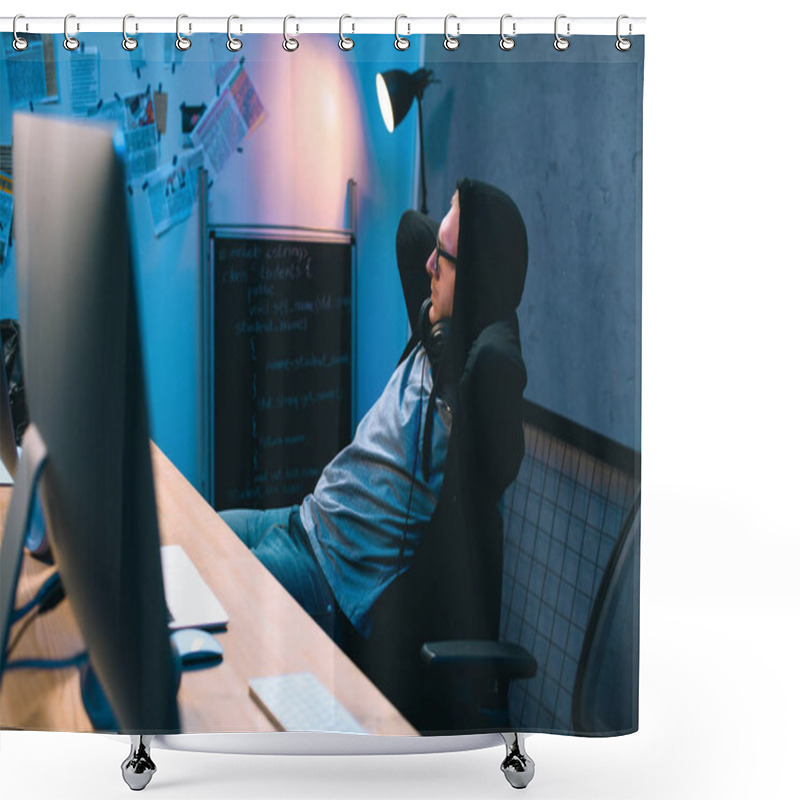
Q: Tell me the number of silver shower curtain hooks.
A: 12